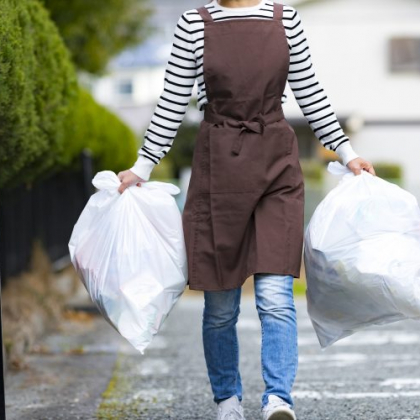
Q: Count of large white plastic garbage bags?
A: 2